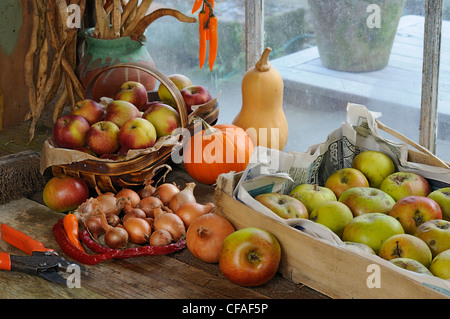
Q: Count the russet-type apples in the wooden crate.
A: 15